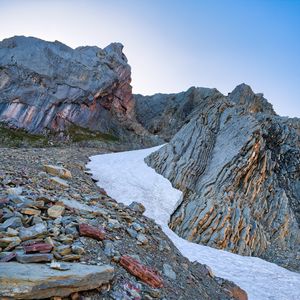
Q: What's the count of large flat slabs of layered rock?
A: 1